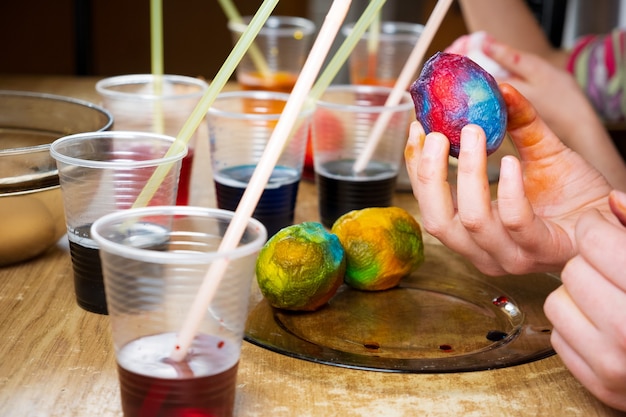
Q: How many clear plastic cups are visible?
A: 7